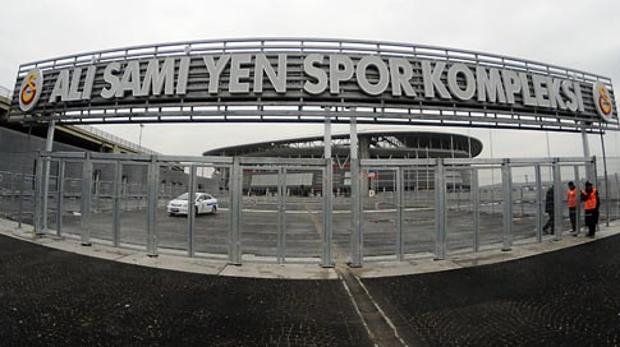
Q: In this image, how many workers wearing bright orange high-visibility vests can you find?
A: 2